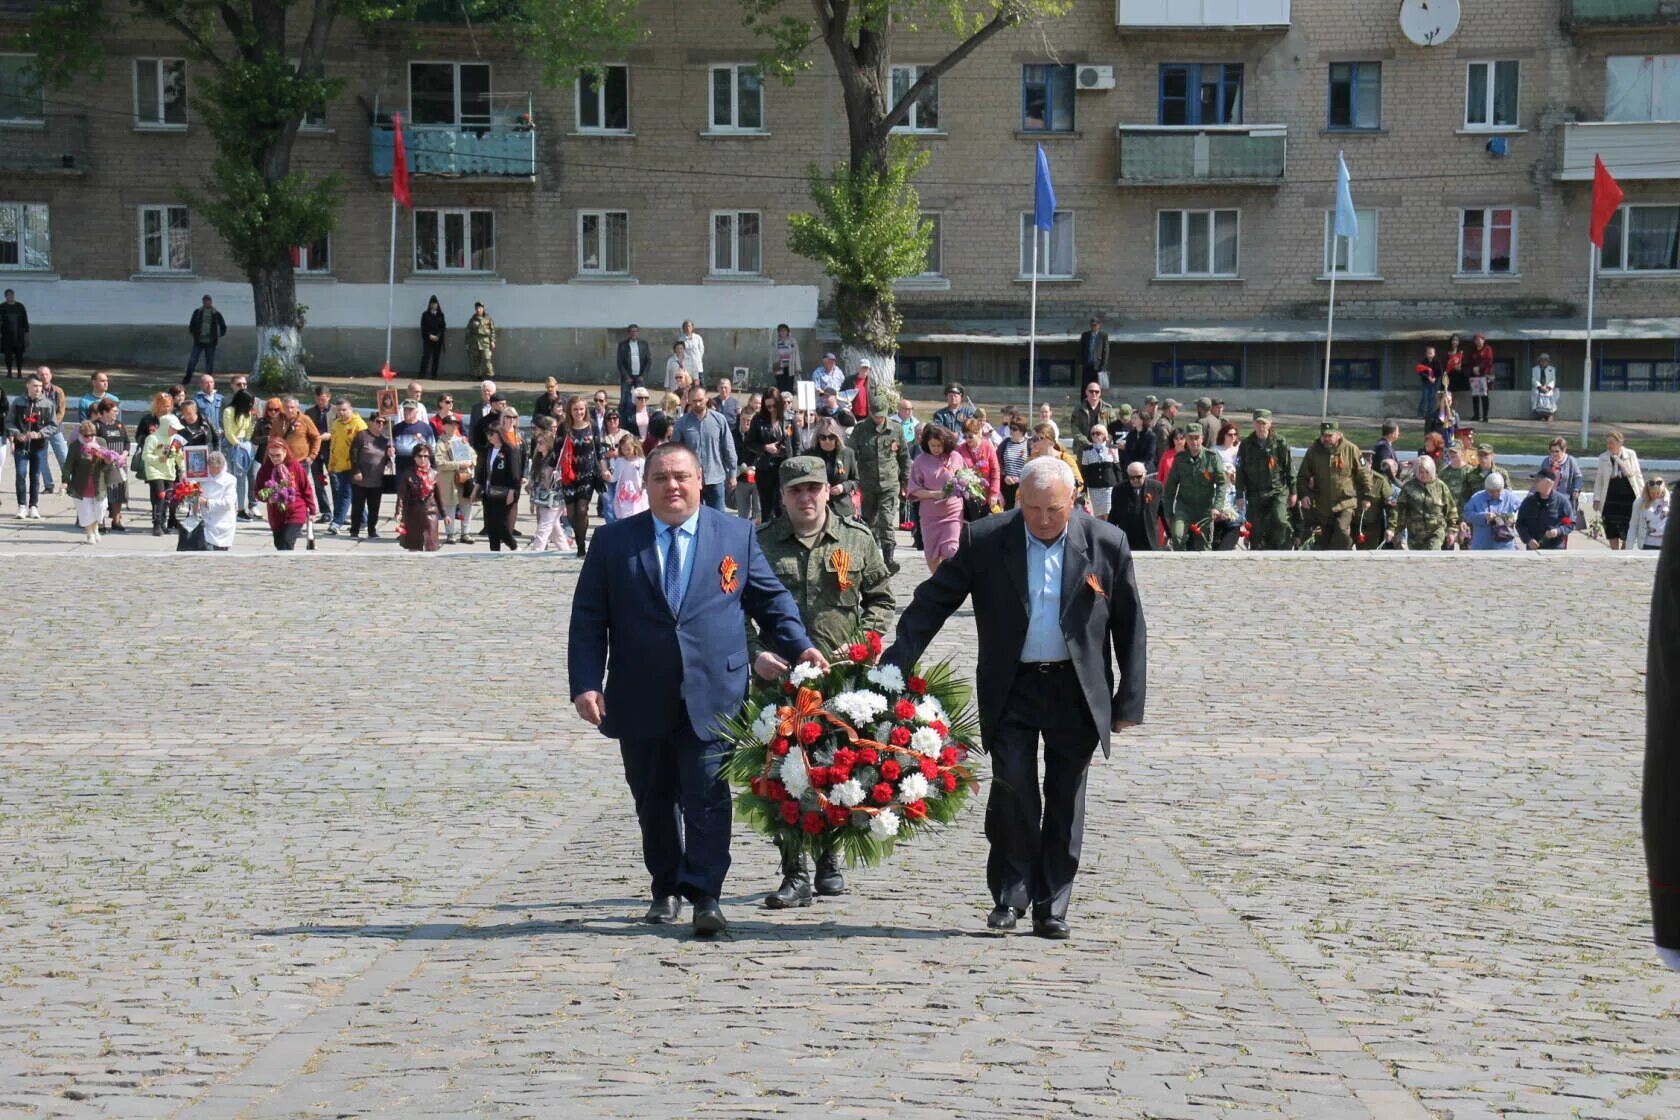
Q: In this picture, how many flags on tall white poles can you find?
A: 4